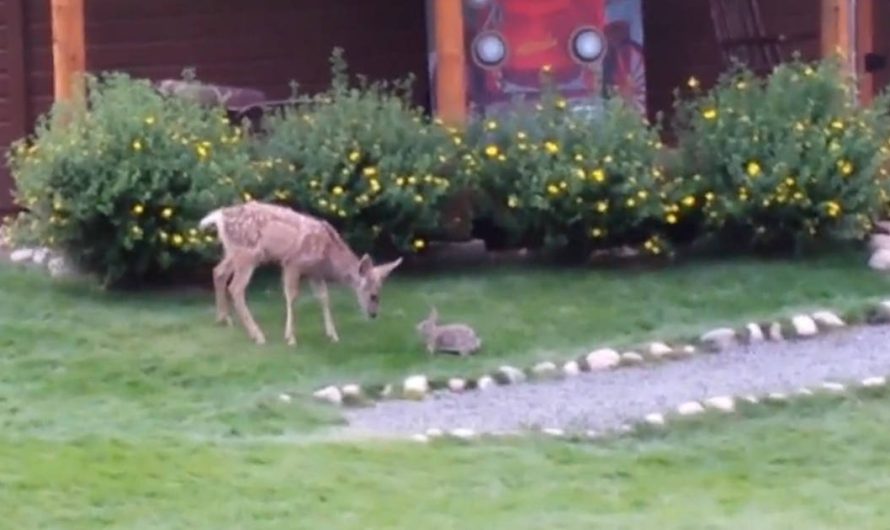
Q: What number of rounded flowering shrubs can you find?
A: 4